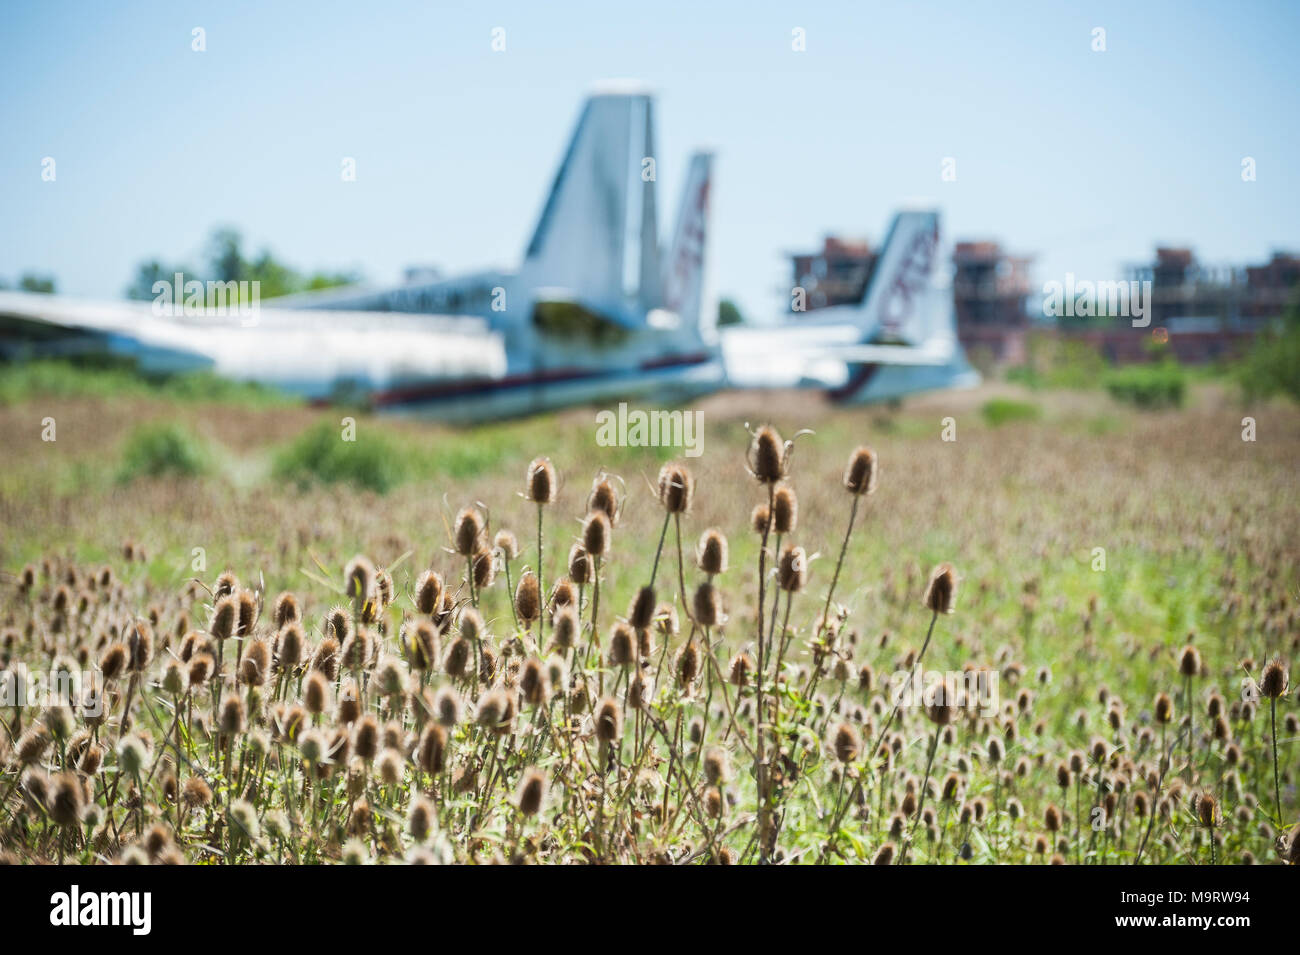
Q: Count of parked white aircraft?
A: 3